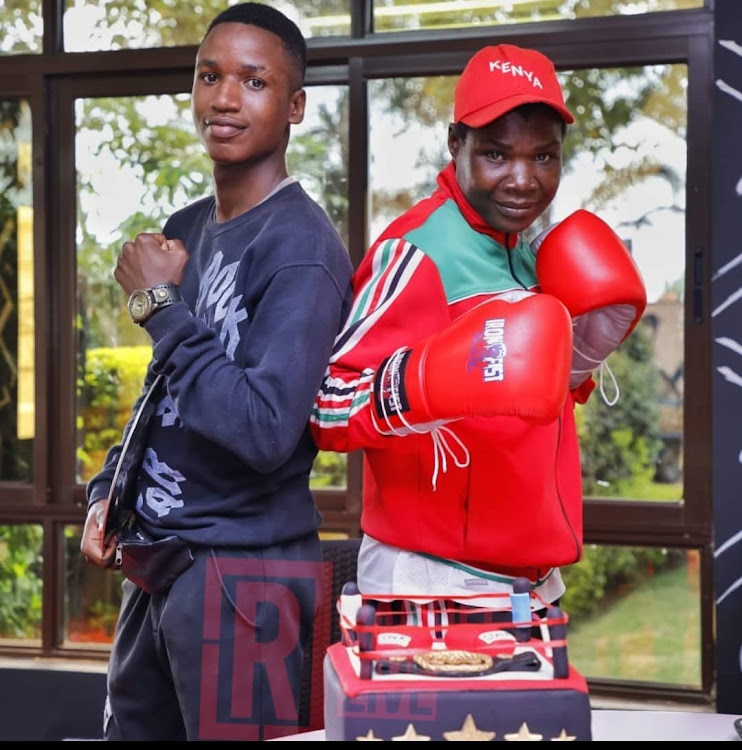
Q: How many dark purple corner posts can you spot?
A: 4